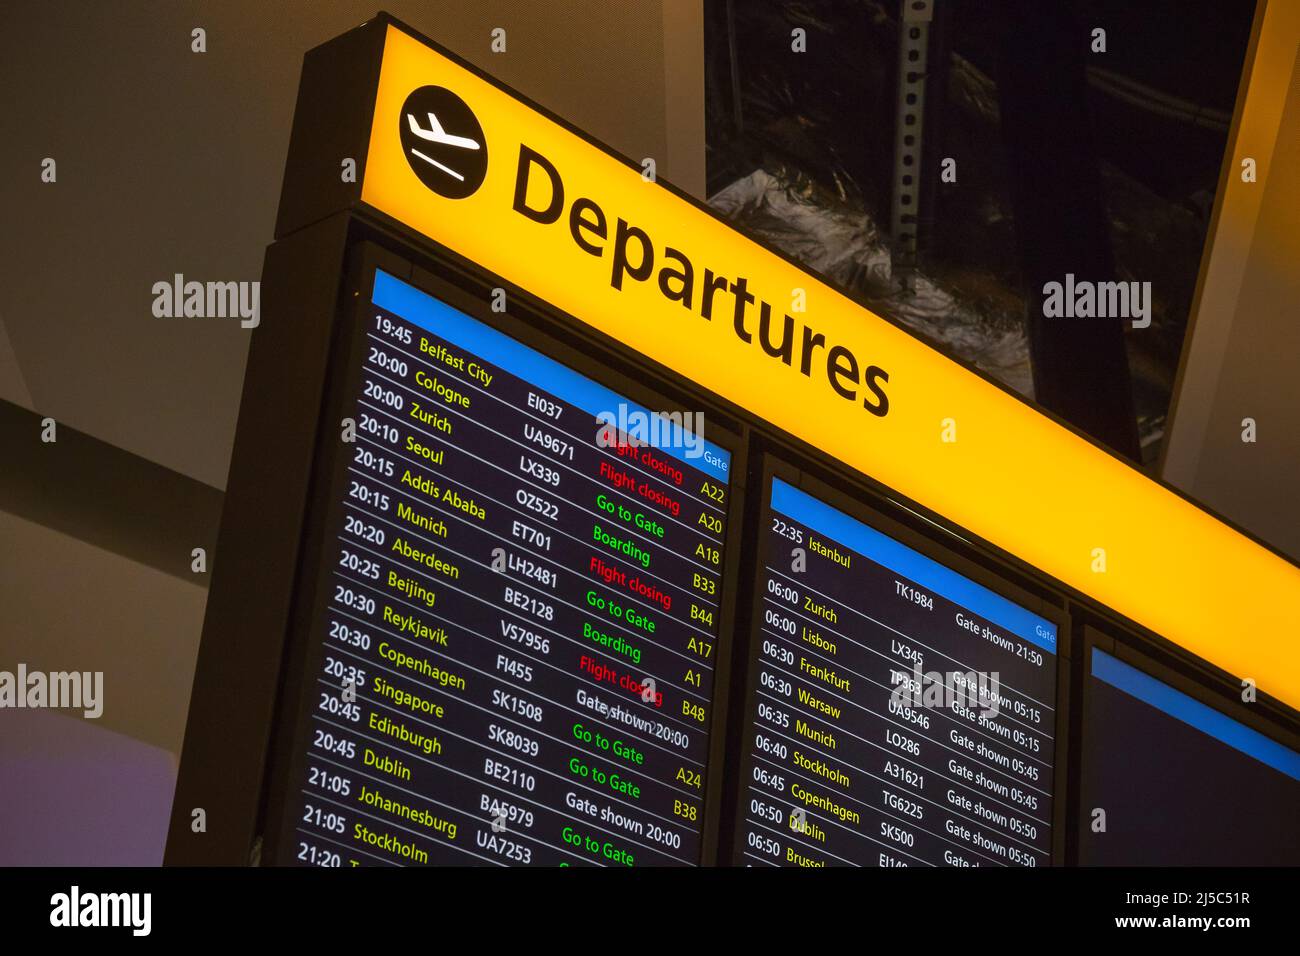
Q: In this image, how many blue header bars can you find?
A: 3